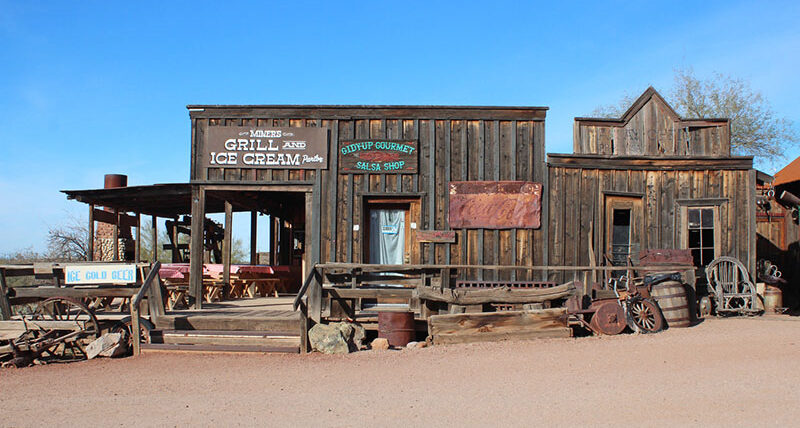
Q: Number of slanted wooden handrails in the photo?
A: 2